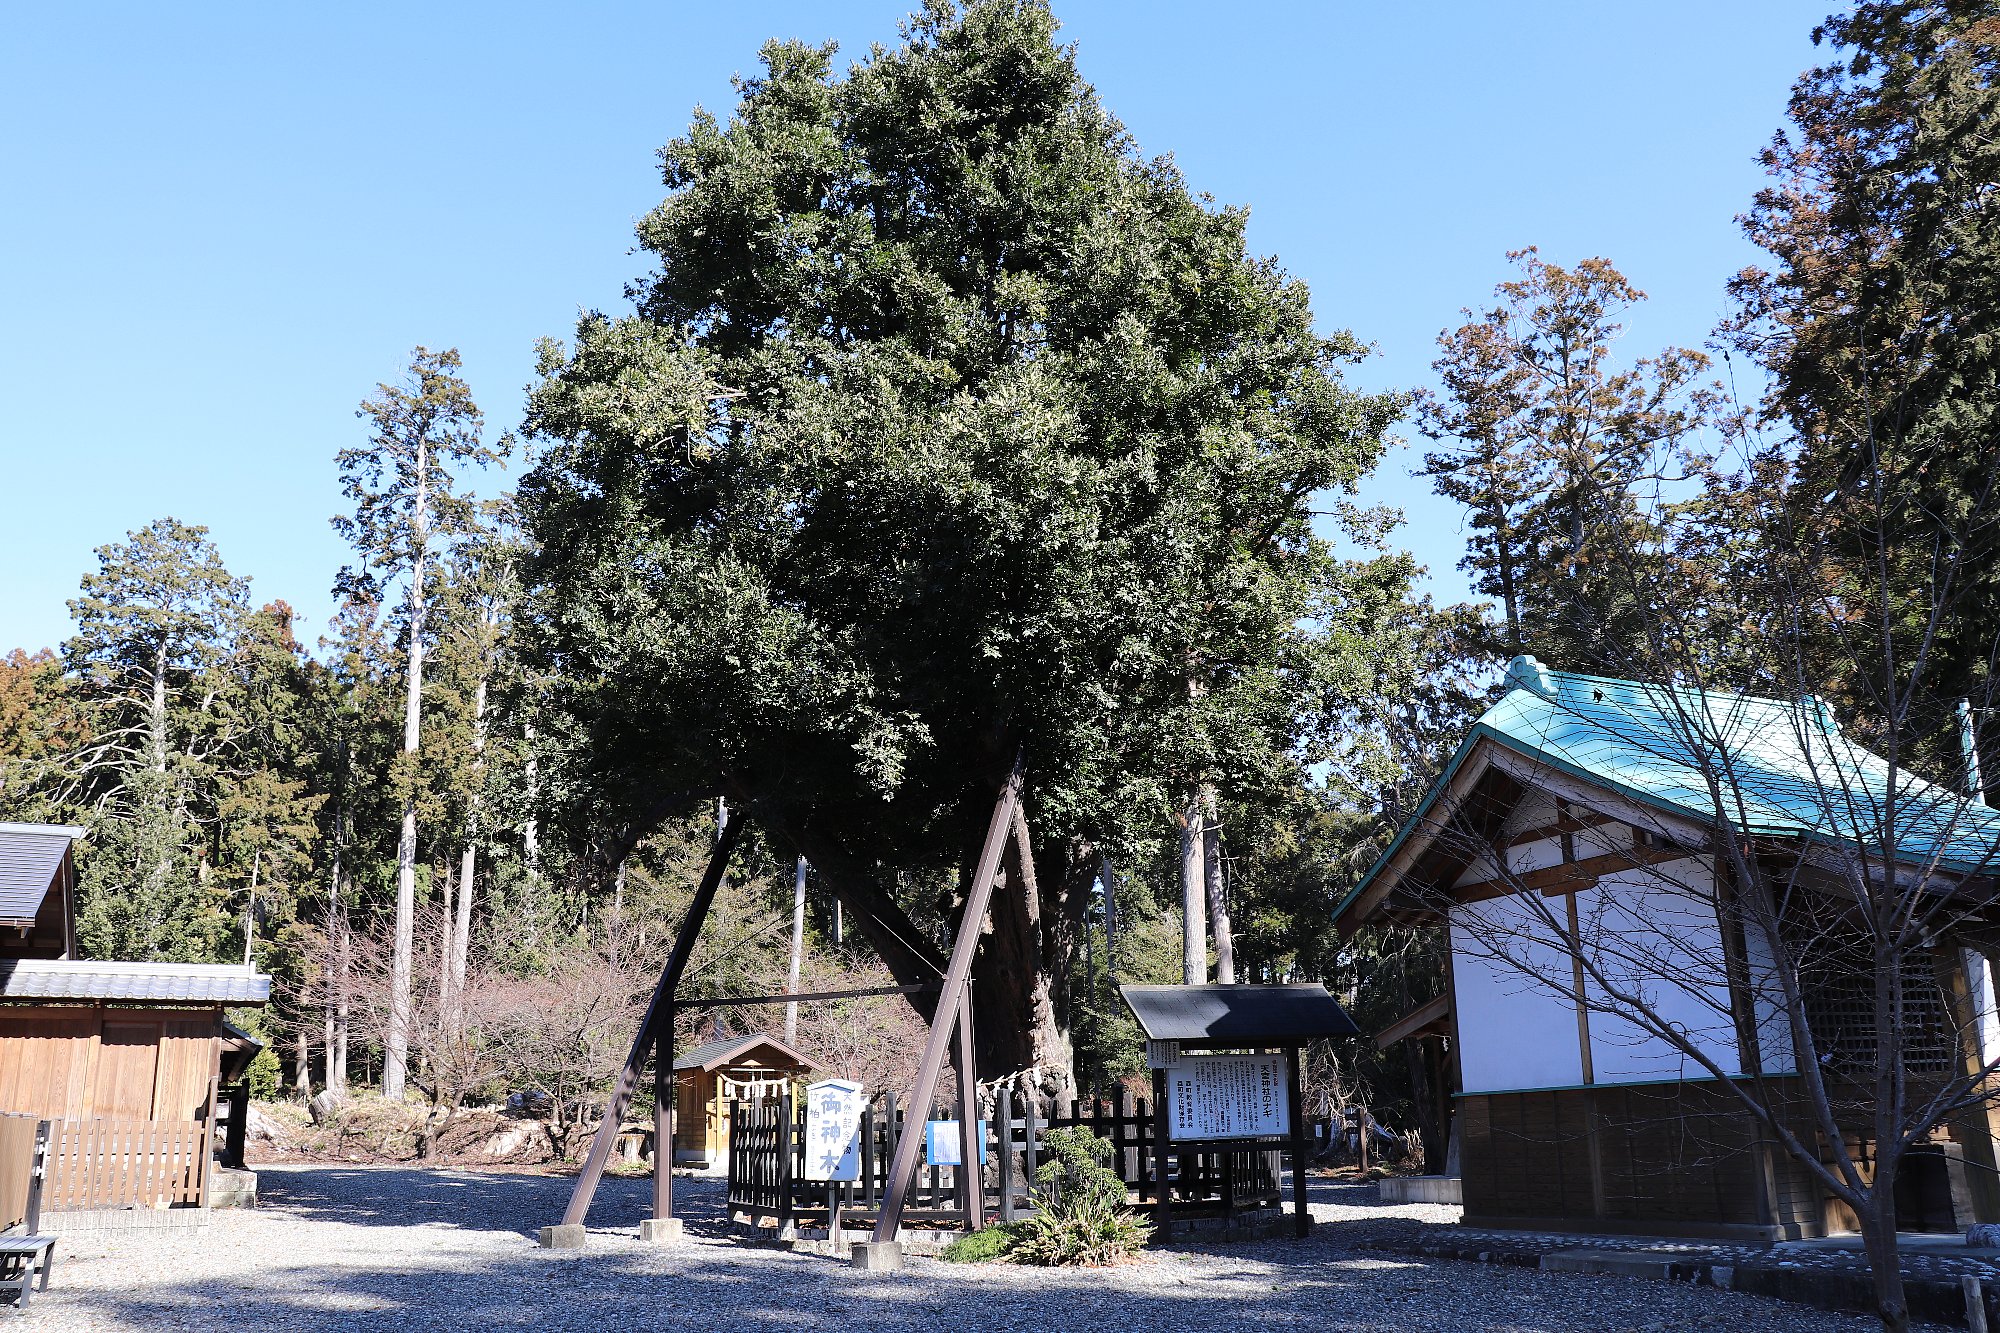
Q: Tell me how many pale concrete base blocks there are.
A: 3